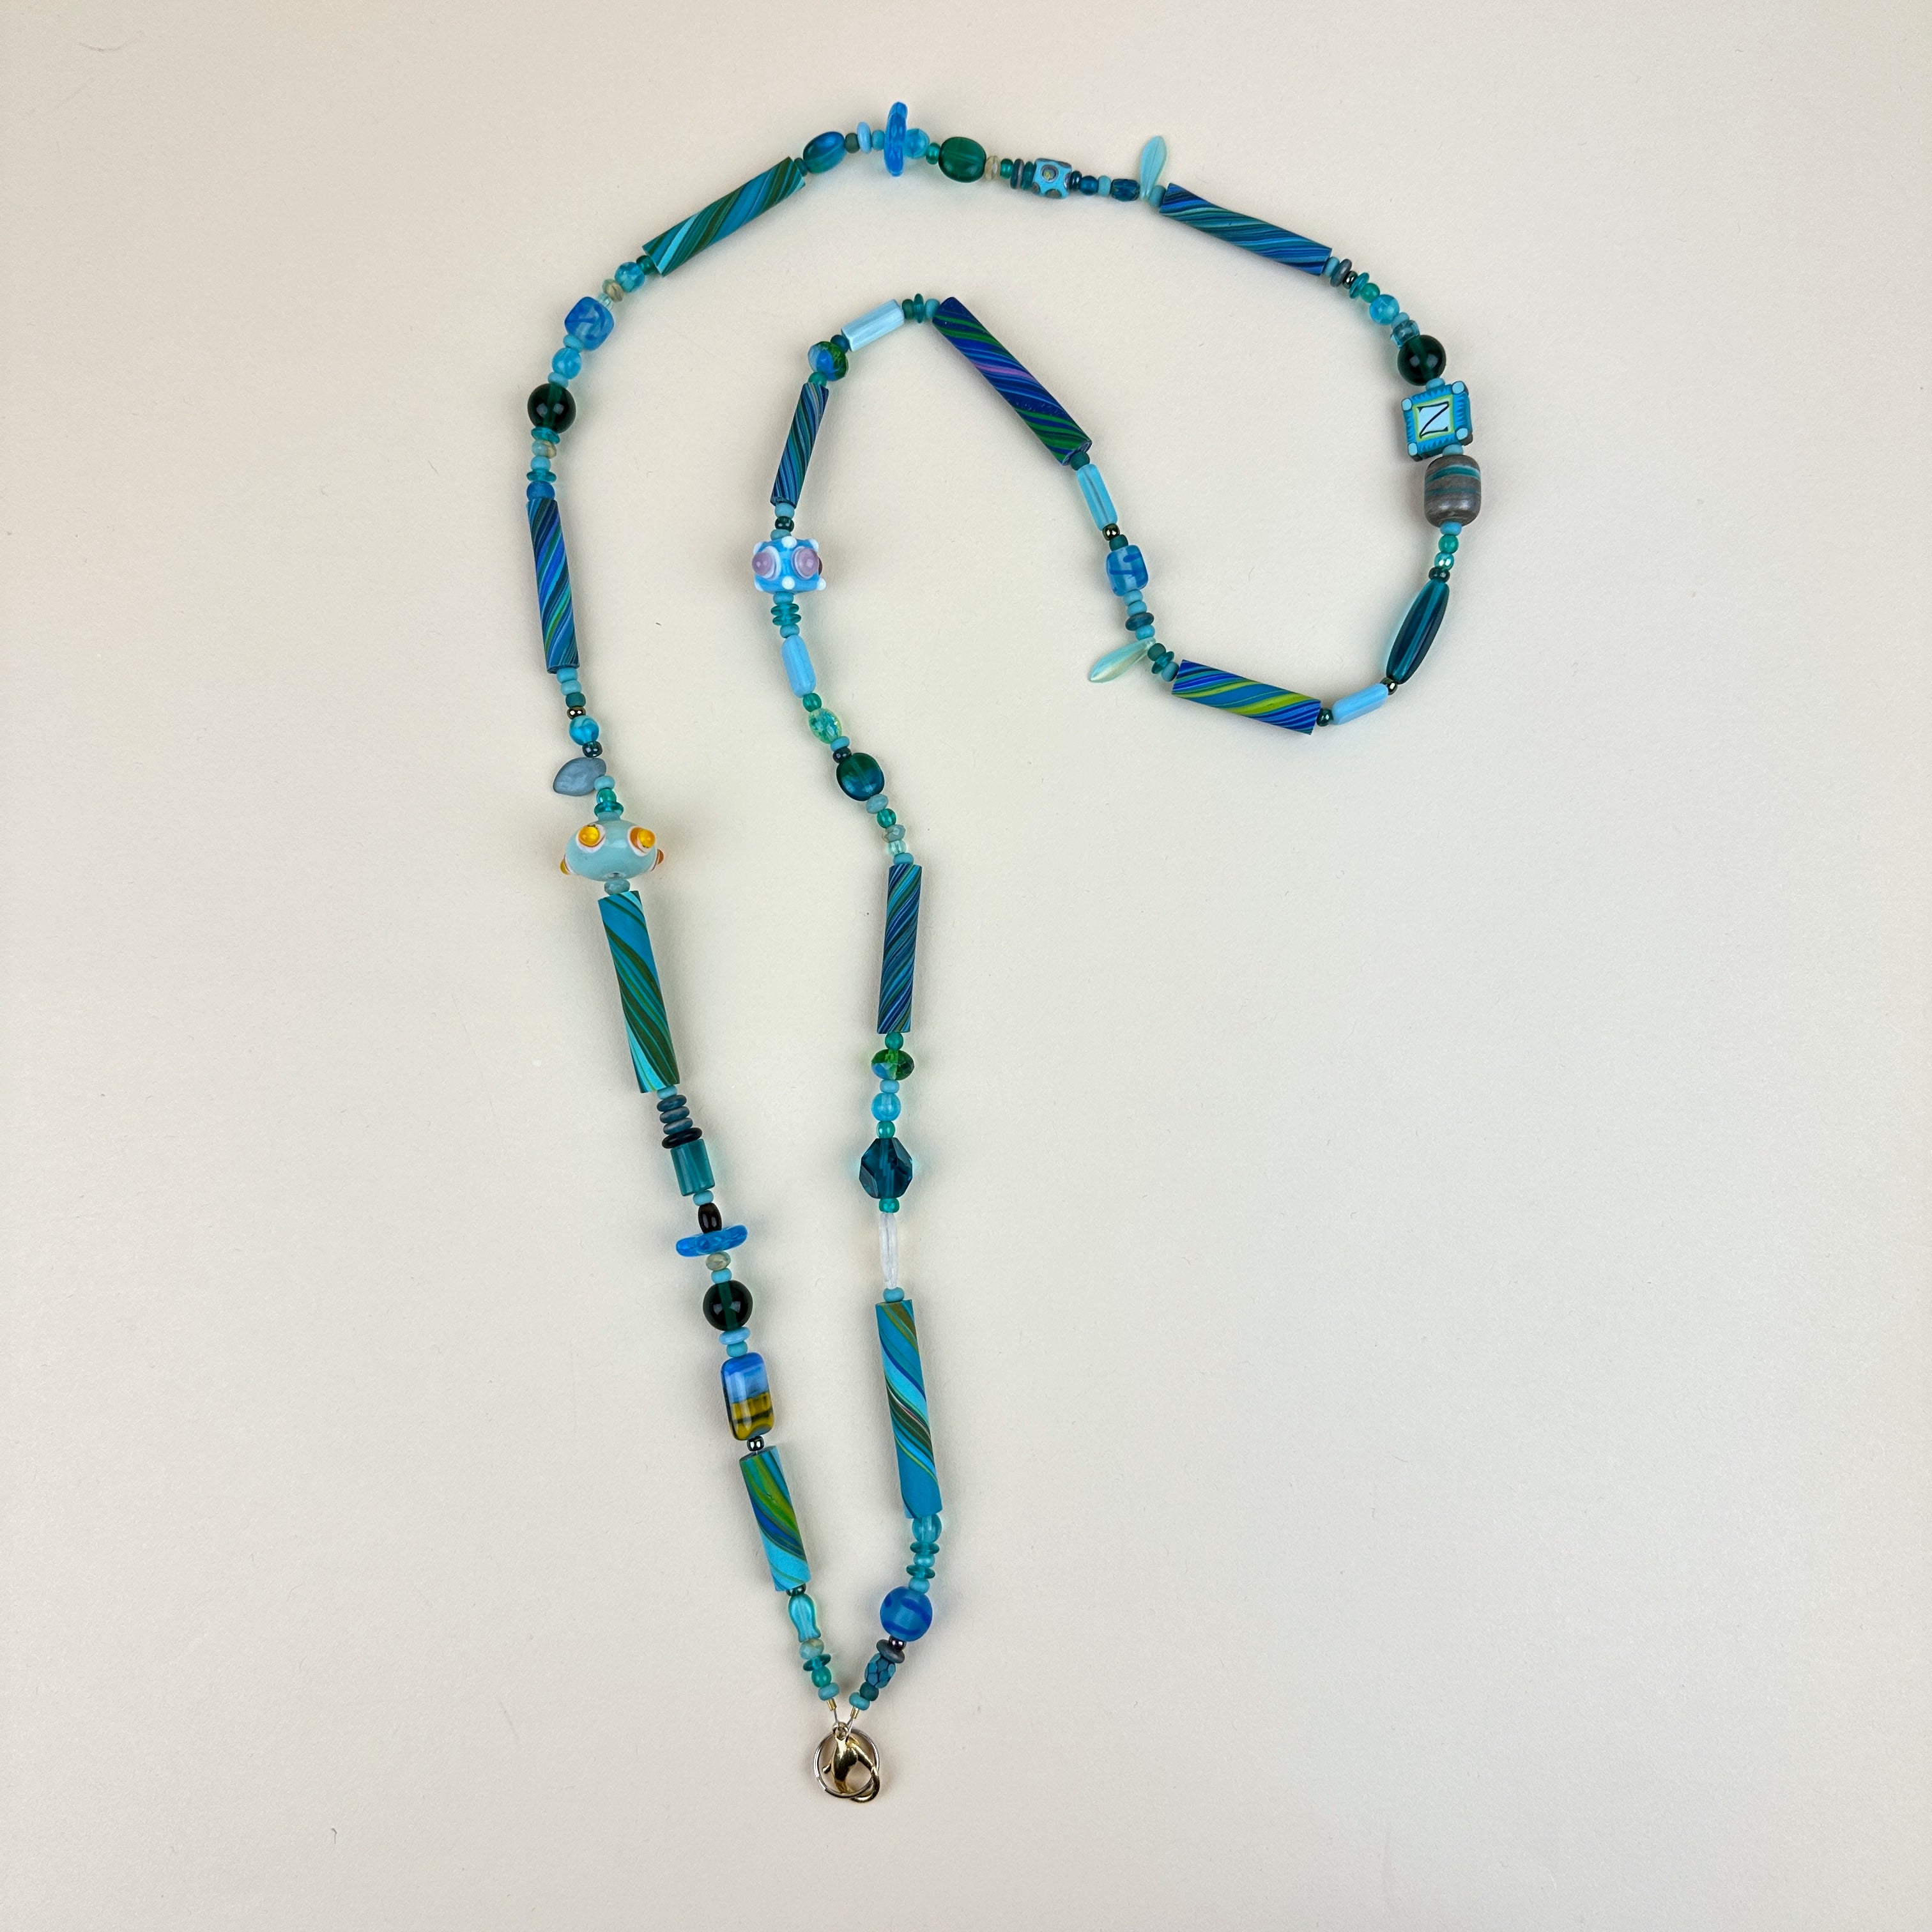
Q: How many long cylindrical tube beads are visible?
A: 10